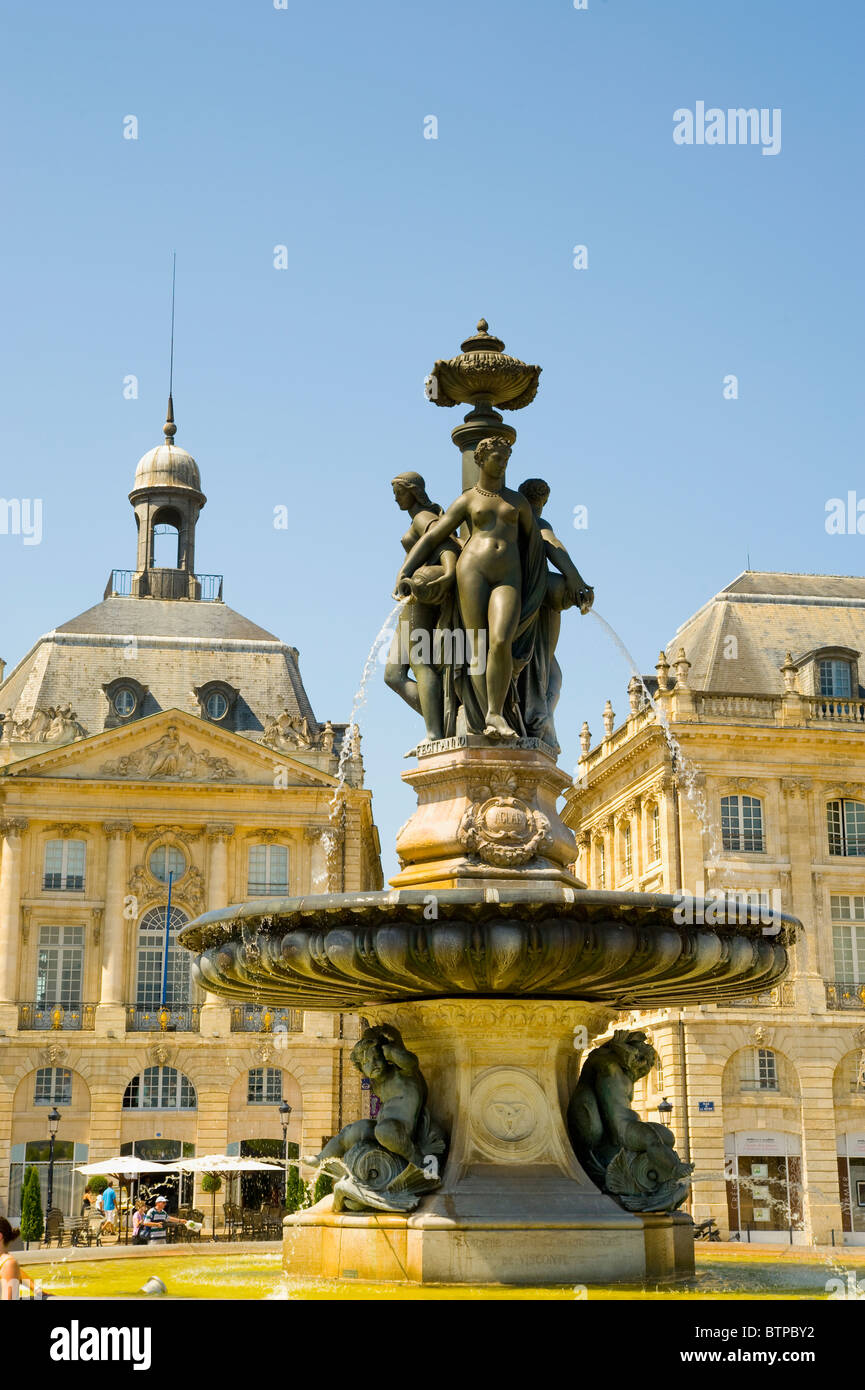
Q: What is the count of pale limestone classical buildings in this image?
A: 2